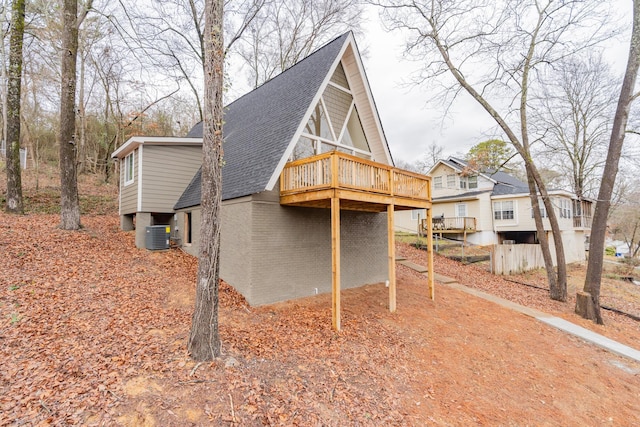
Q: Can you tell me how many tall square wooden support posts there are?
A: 3